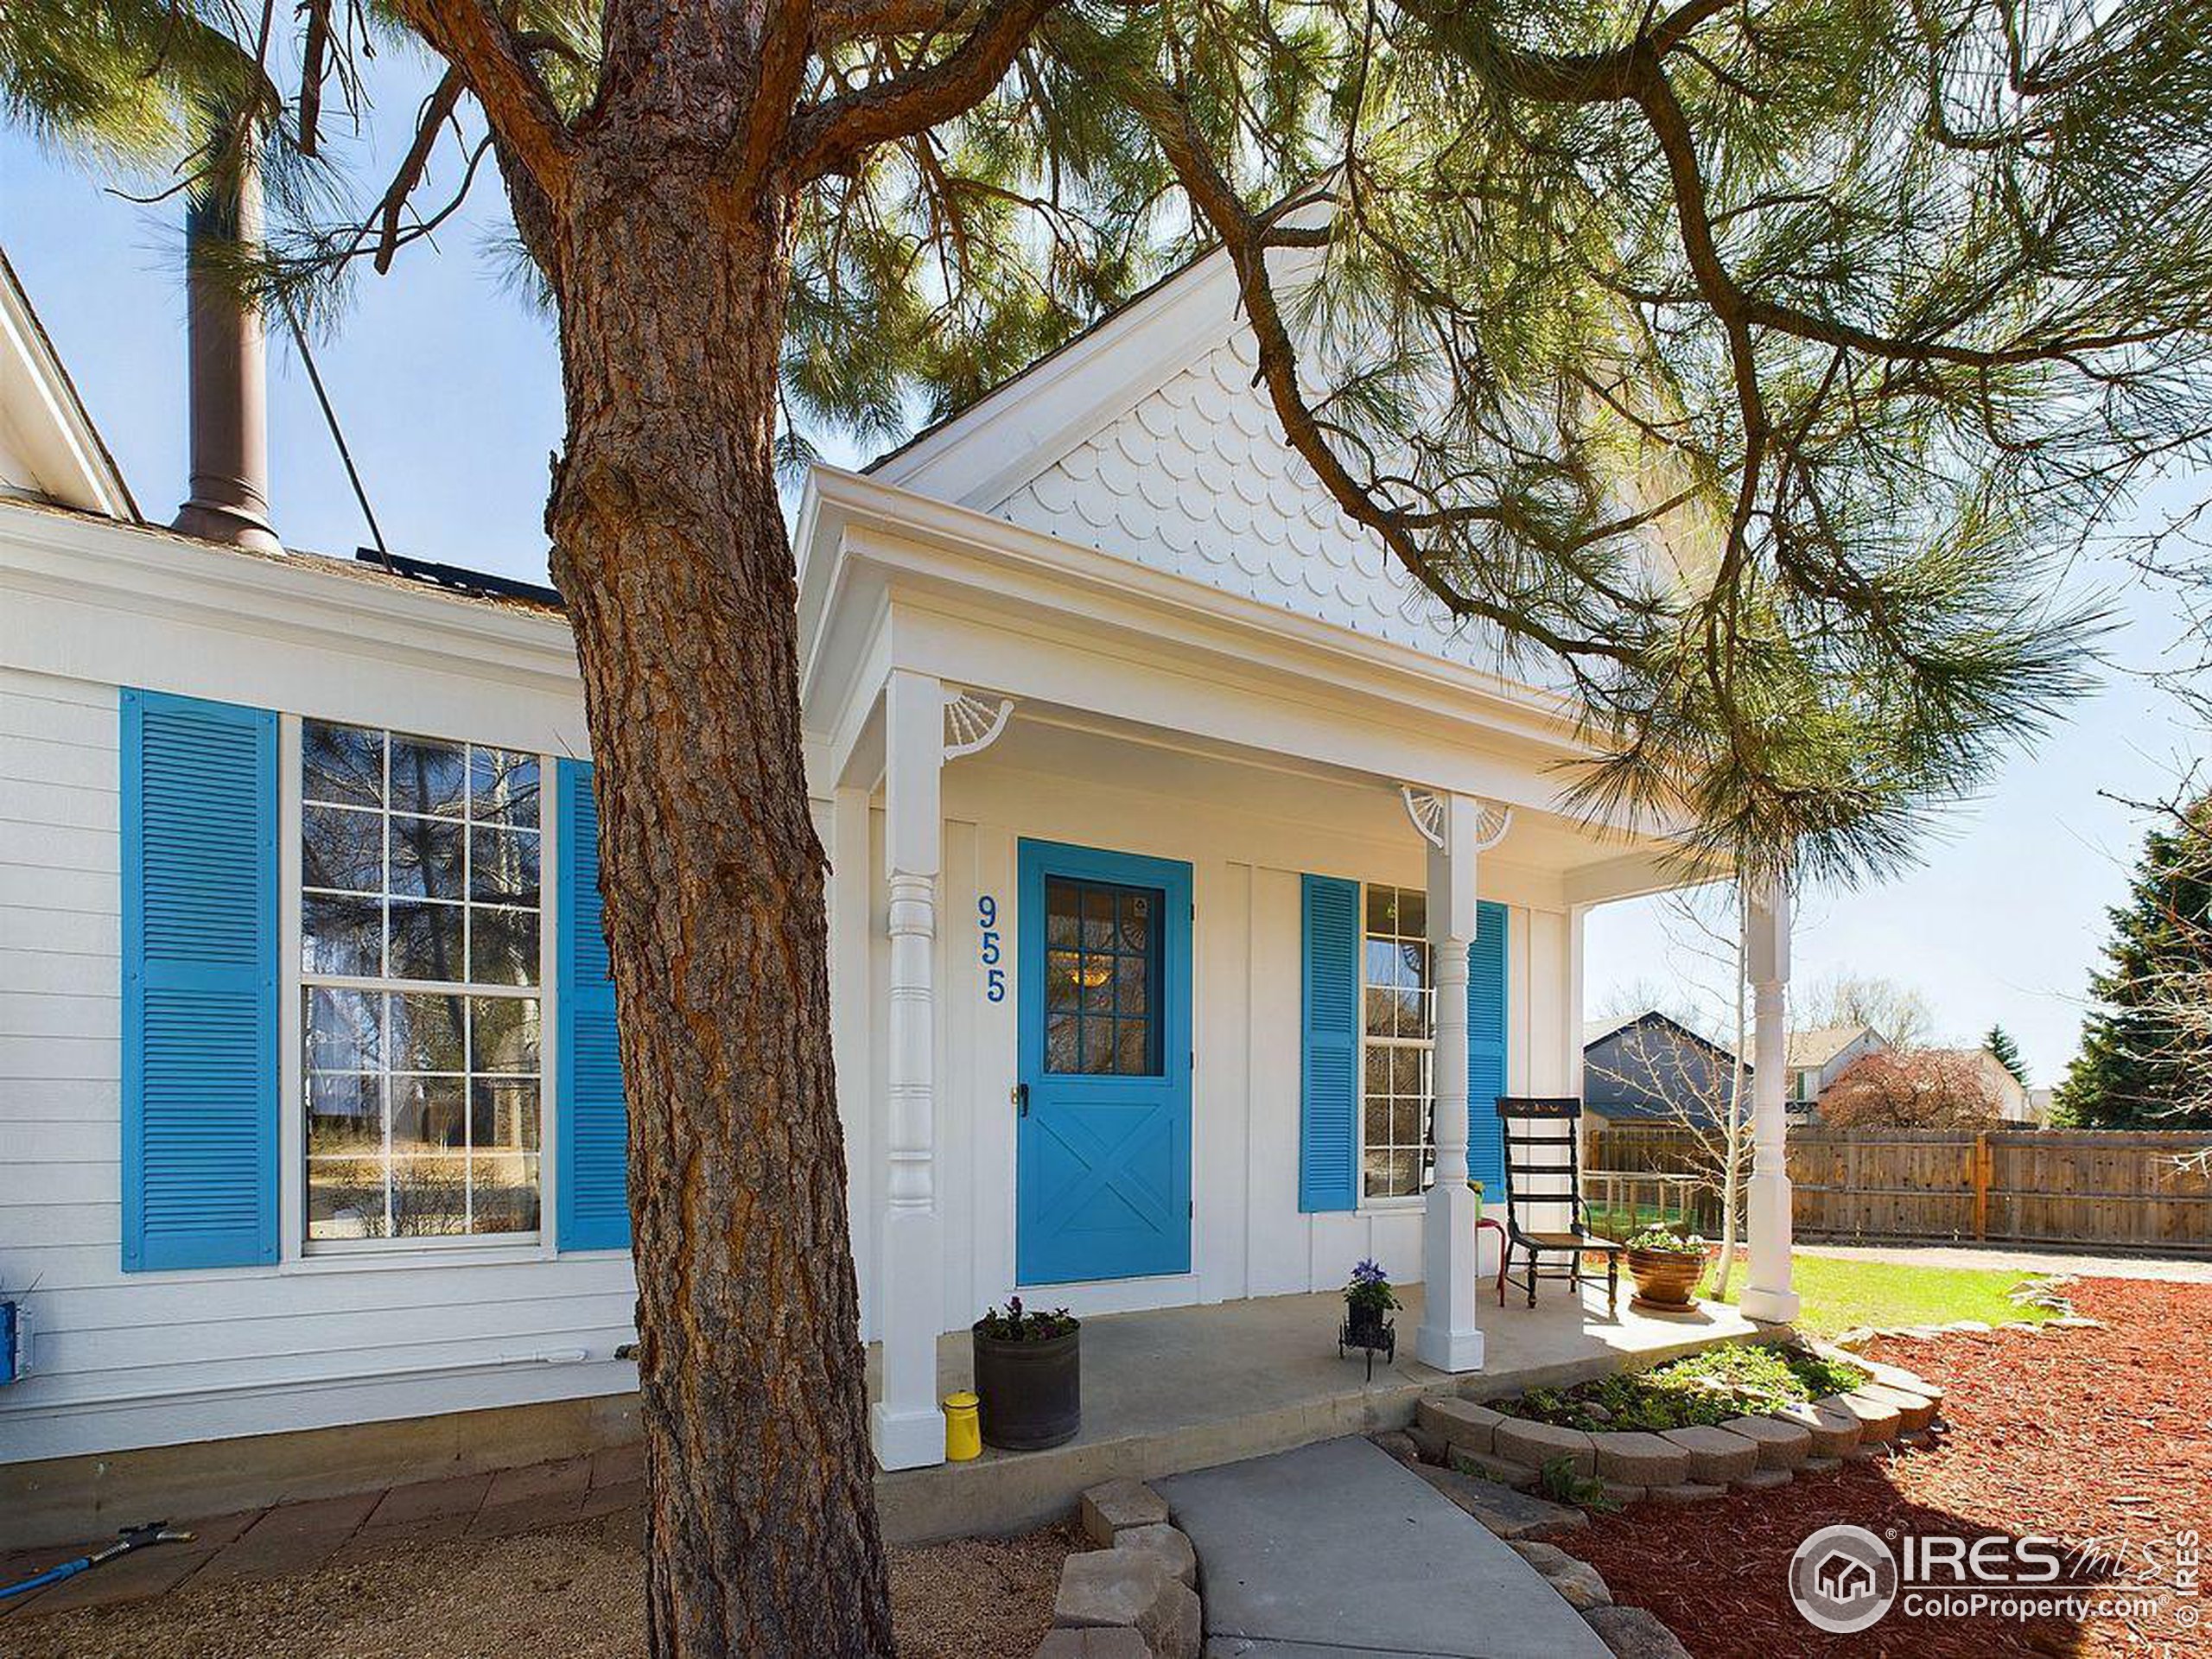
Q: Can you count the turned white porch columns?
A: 3